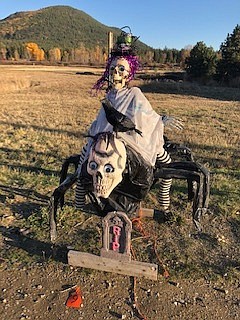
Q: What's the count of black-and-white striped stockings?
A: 2